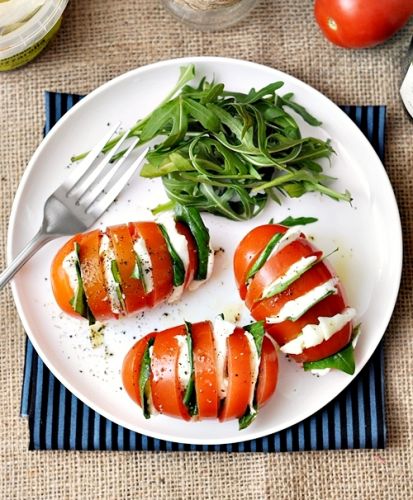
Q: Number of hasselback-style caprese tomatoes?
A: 3